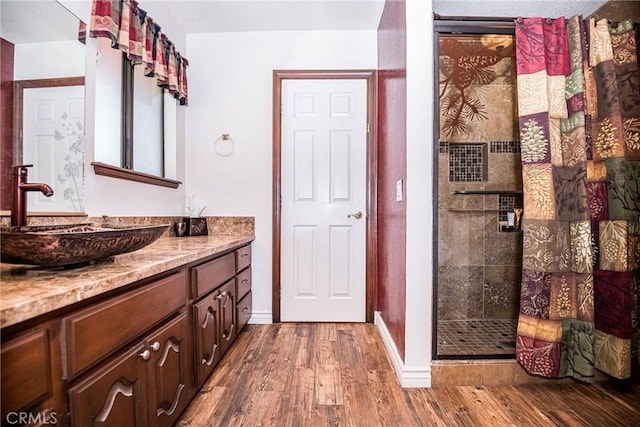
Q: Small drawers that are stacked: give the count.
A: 3